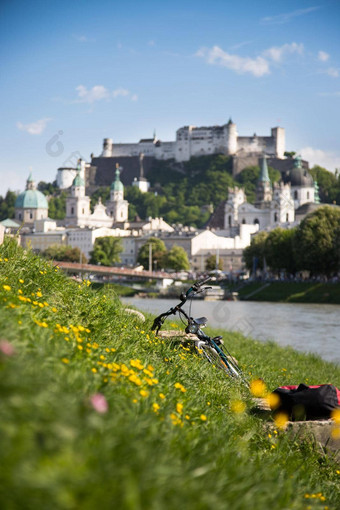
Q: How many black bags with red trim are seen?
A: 1